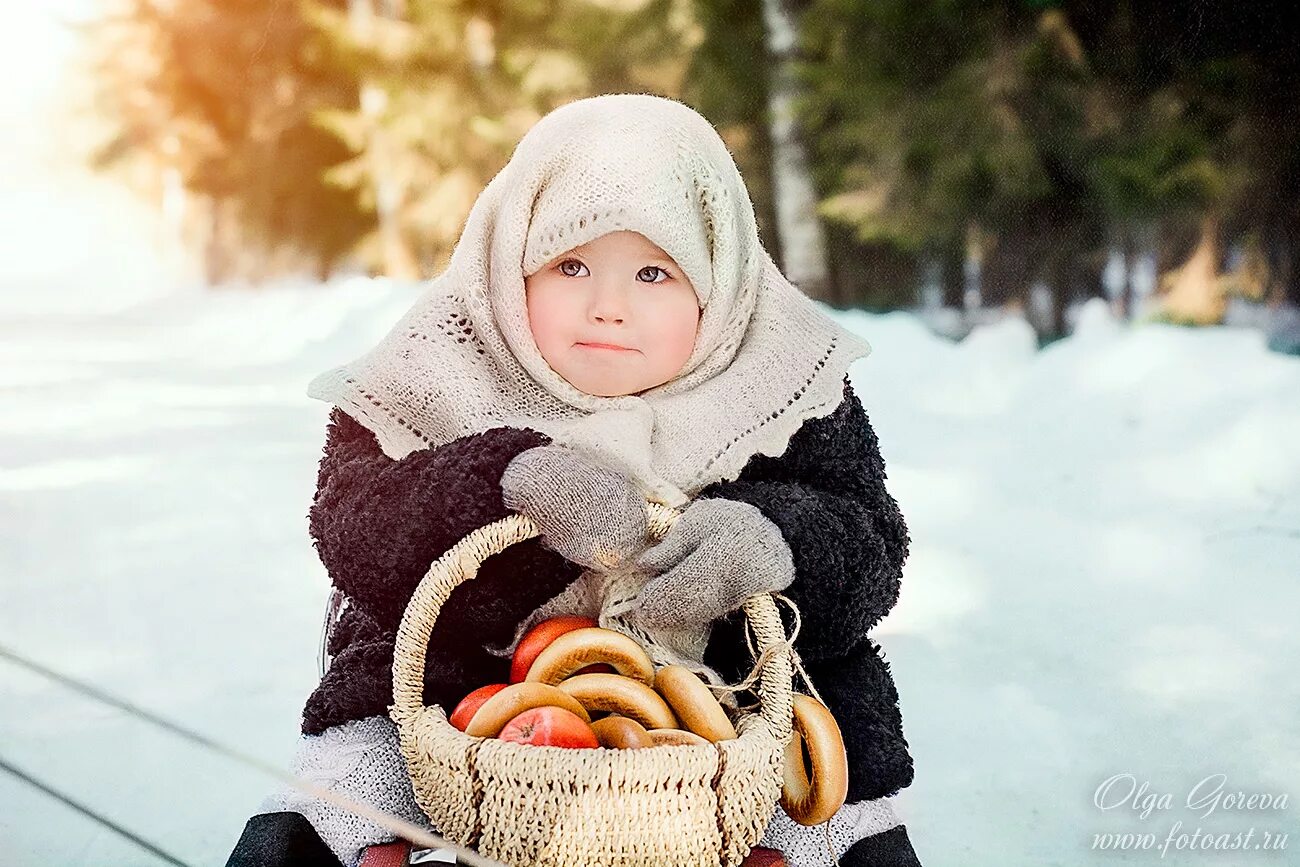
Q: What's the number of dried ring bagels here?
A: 7